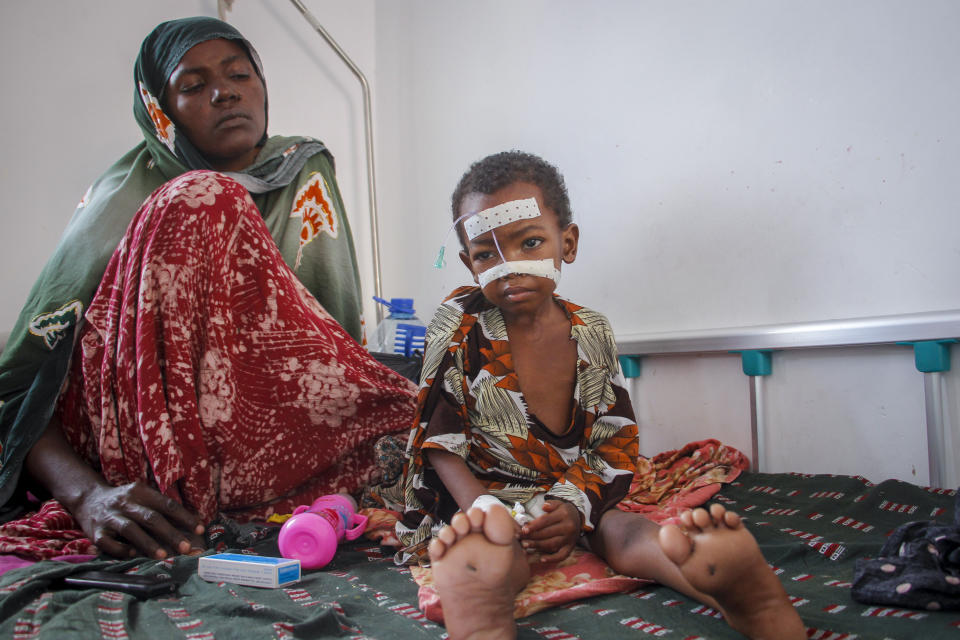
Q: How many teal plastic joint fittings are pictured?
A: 3